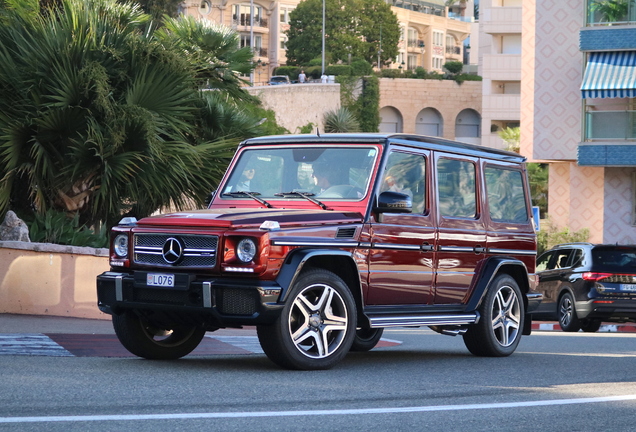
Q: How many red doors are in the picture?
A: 2